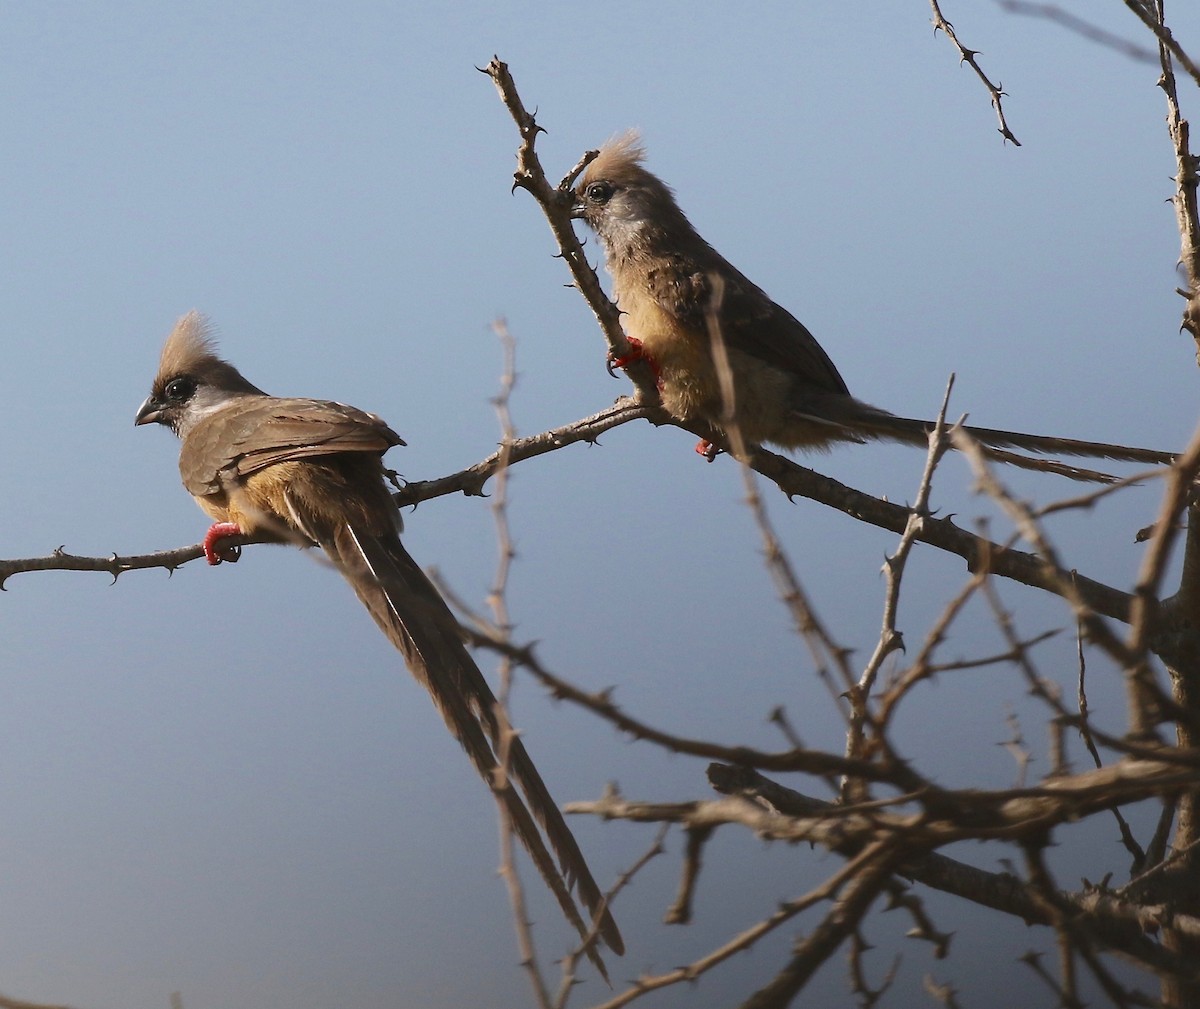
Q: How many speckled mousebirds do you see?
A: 2